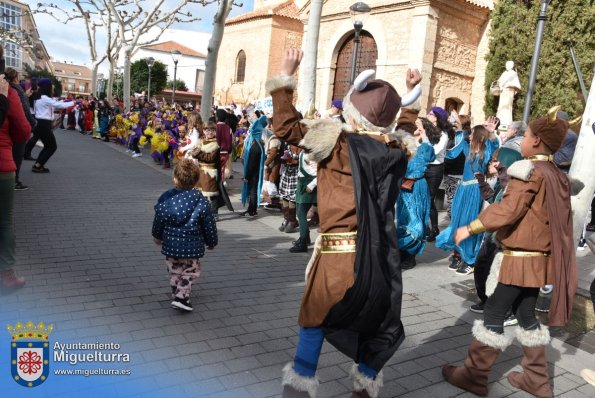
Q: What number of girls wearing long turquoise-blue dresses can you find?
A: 2